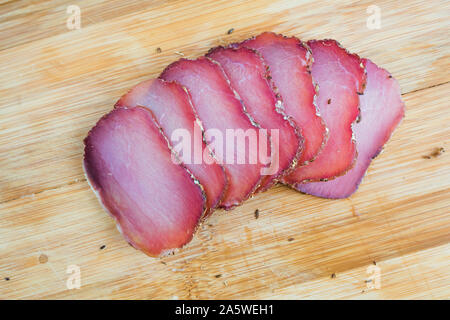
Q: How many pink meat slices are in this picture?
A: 7